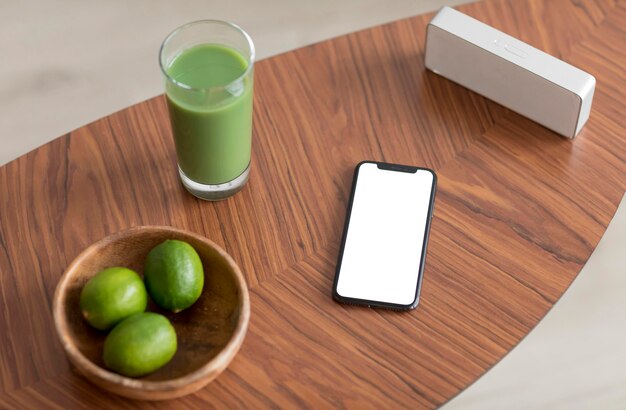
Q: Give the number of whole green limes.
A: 3